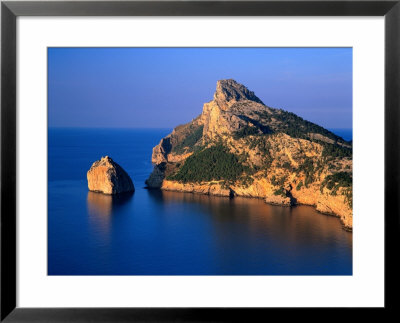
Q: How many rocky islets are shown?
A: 1